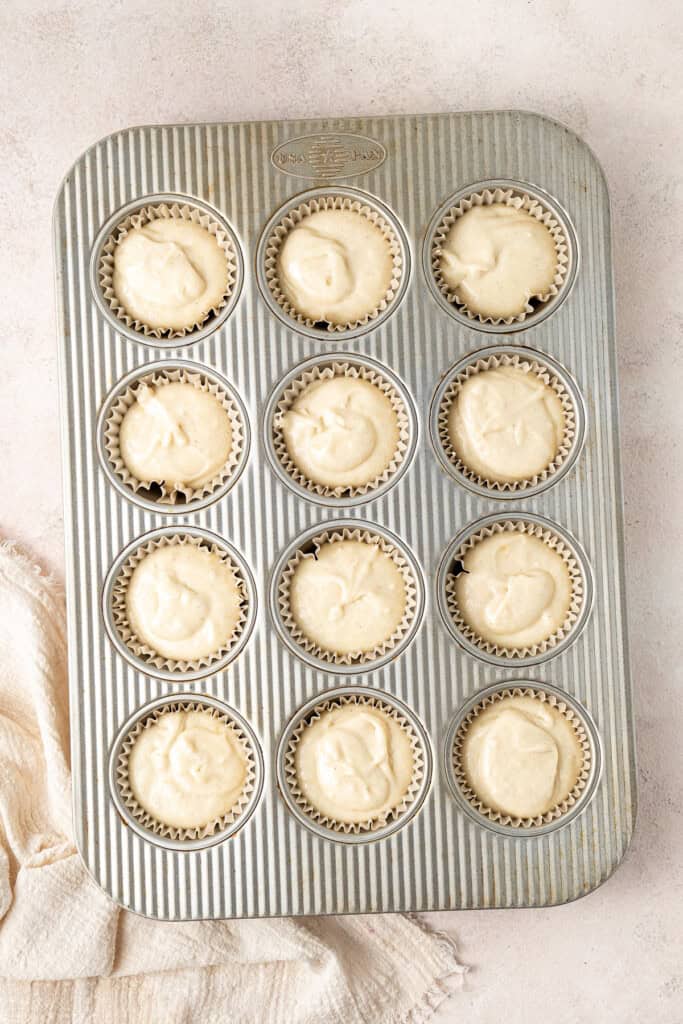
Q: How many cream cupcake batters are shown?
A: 12